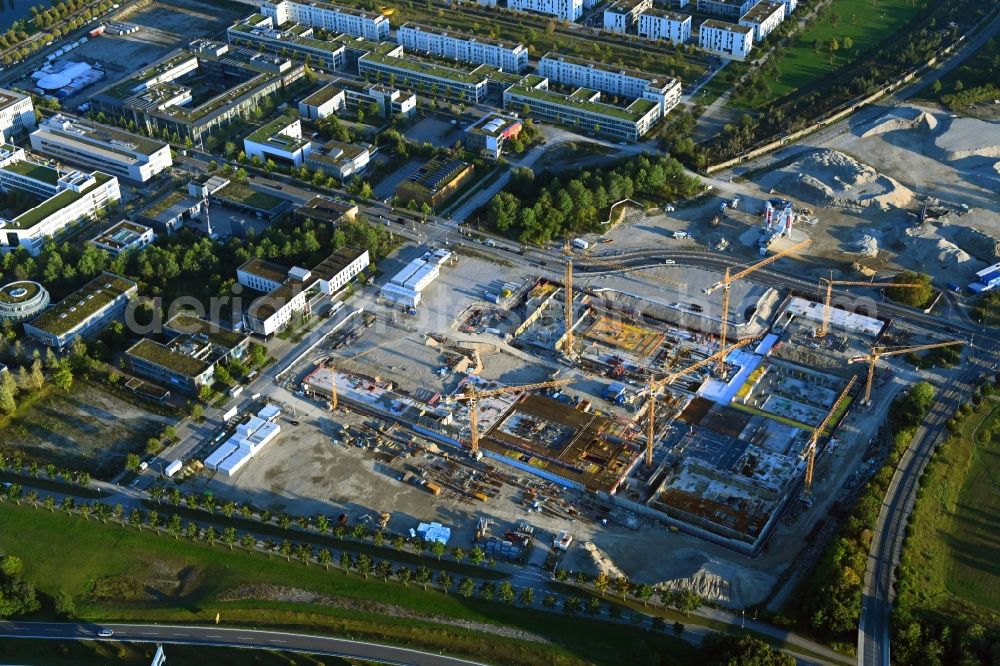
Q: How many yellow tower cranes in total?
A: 8